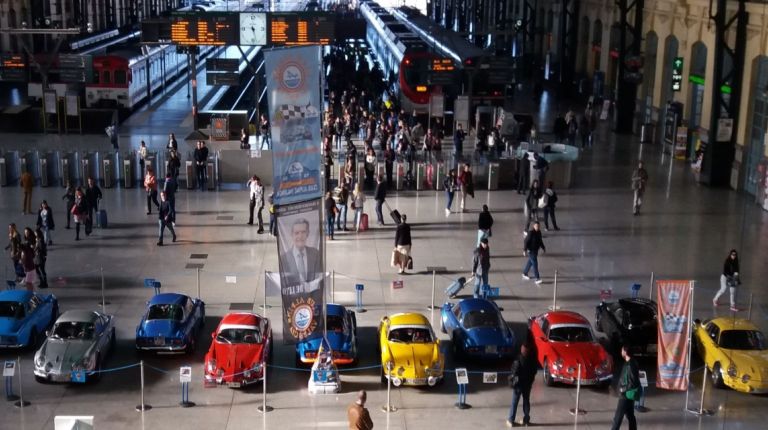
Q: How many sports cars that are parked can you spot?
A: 10